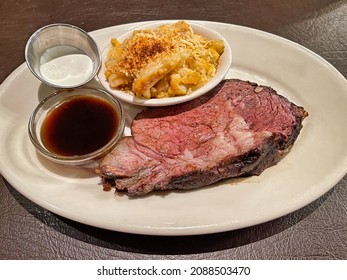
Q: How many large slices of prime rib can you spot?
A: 1